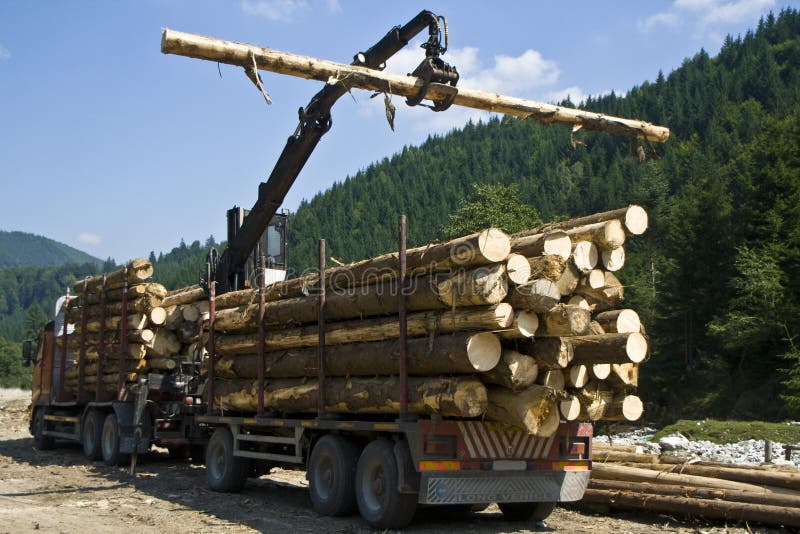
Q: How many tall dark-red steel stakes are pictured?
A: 8